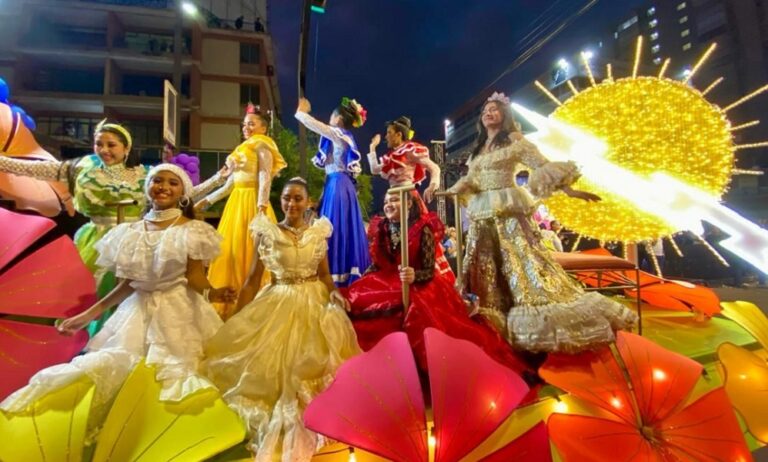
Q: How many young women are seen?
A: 8